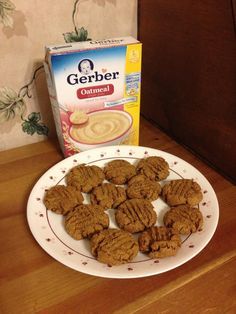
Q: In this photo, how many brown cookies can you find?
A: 12